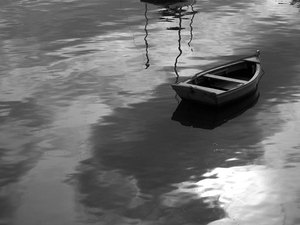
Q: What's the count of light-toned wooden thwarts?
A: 2